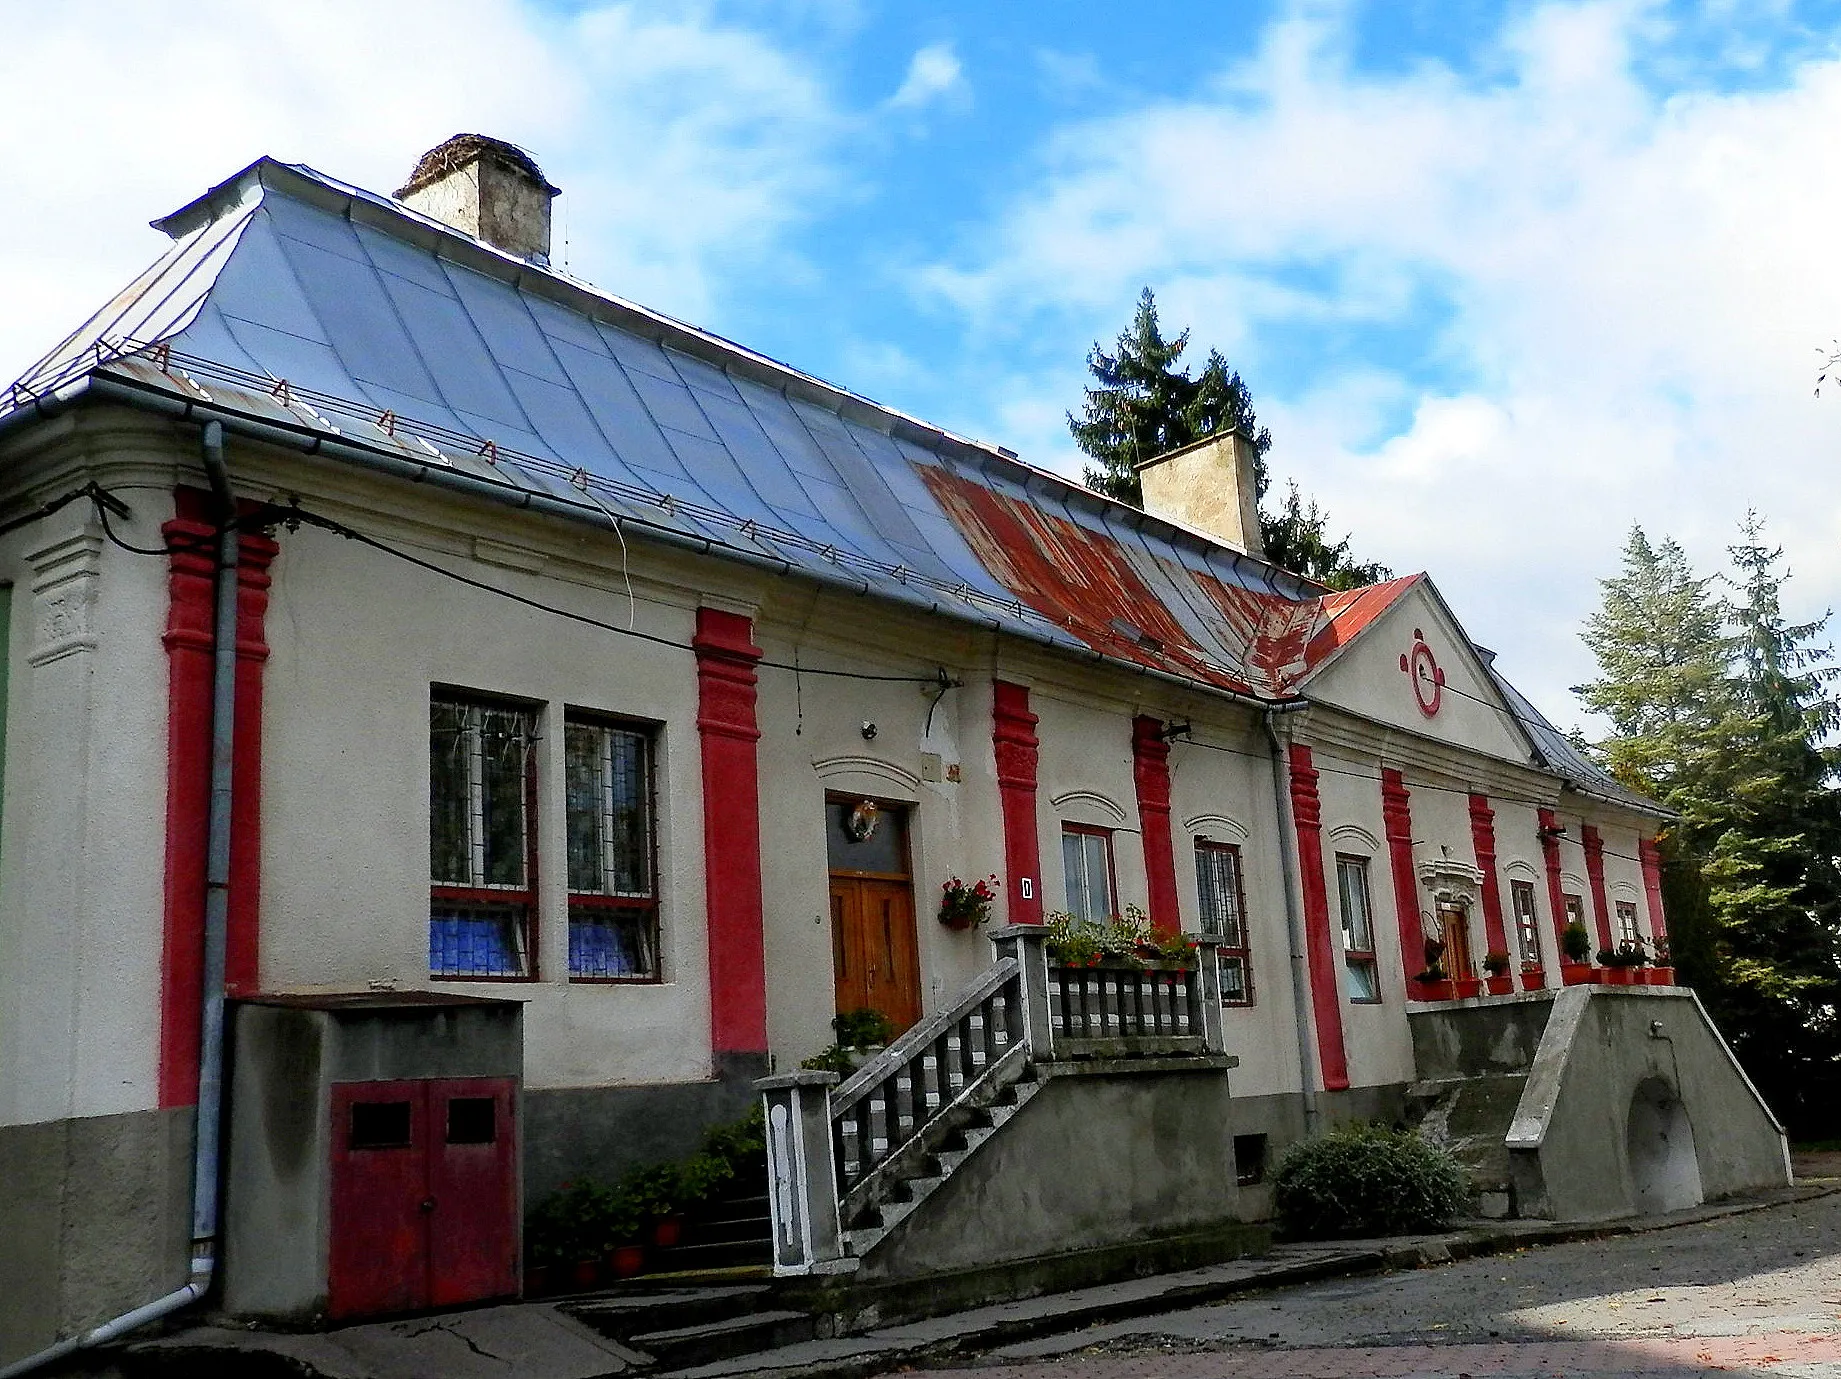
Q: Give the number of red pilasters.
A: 10